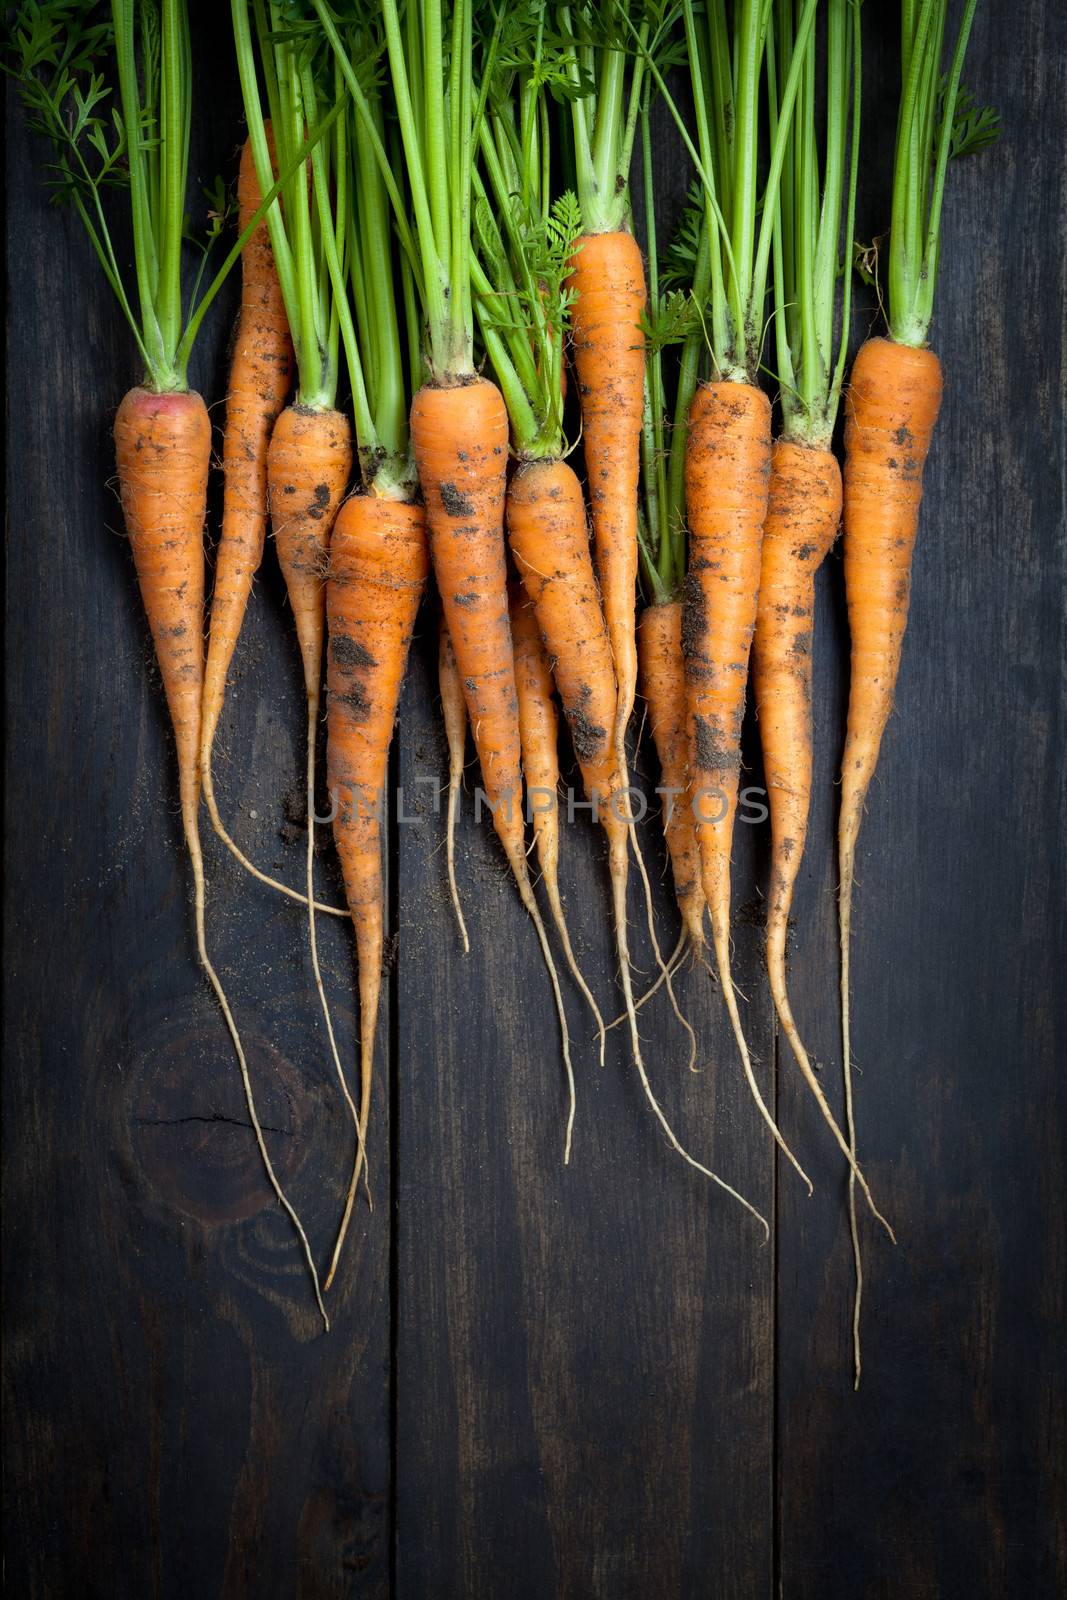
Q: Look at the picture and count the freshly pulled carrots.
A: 13